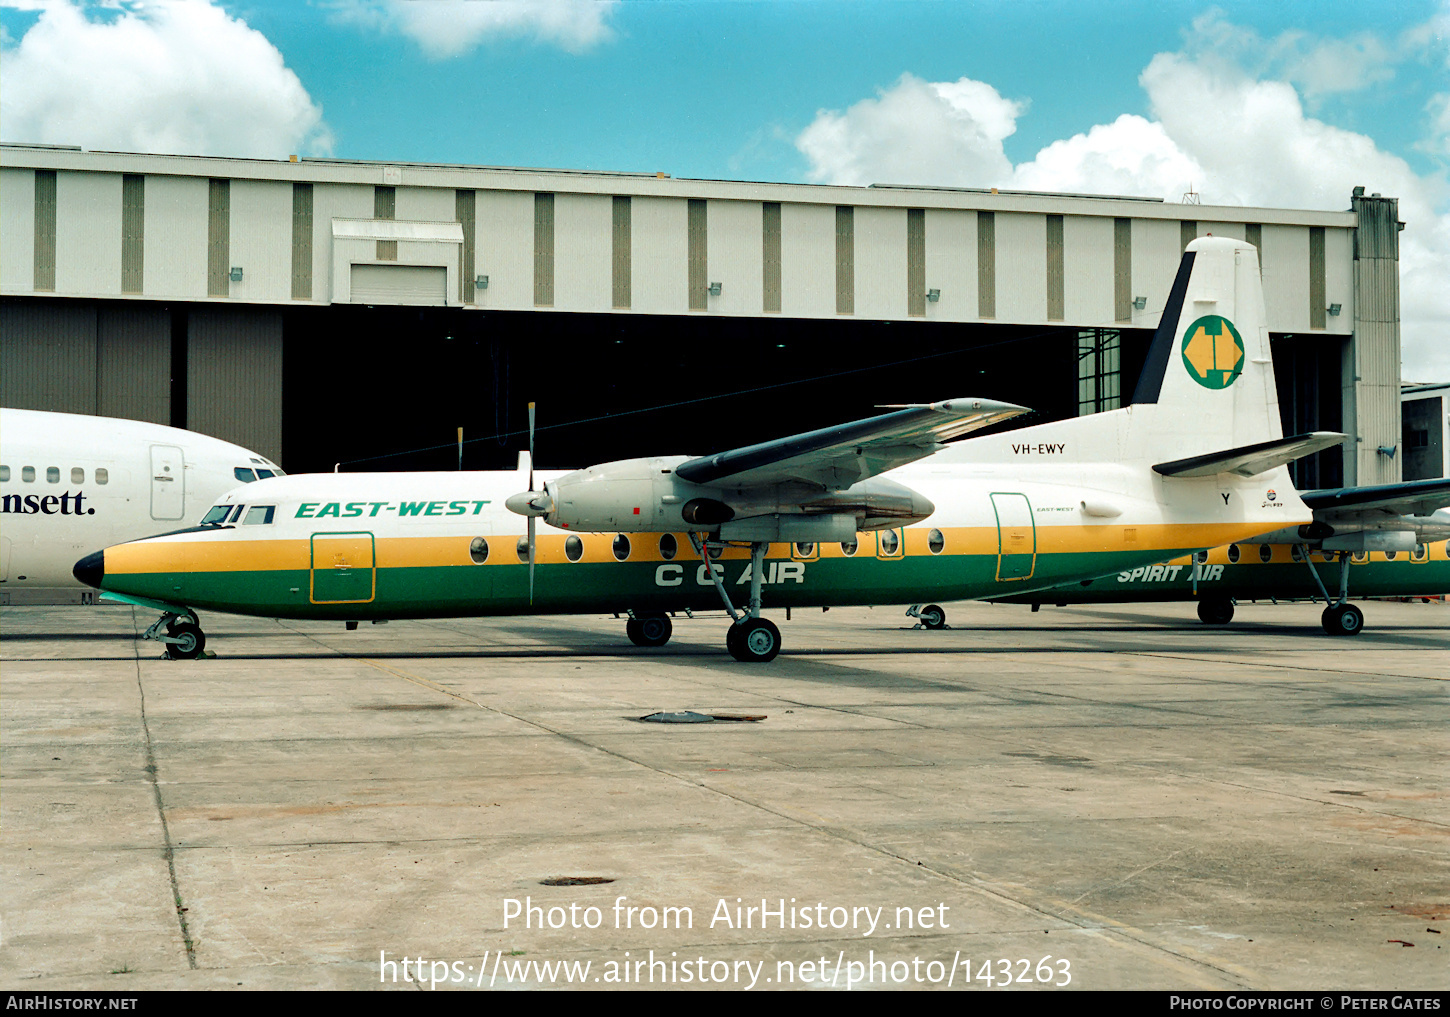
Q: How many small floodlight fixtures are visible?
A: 6